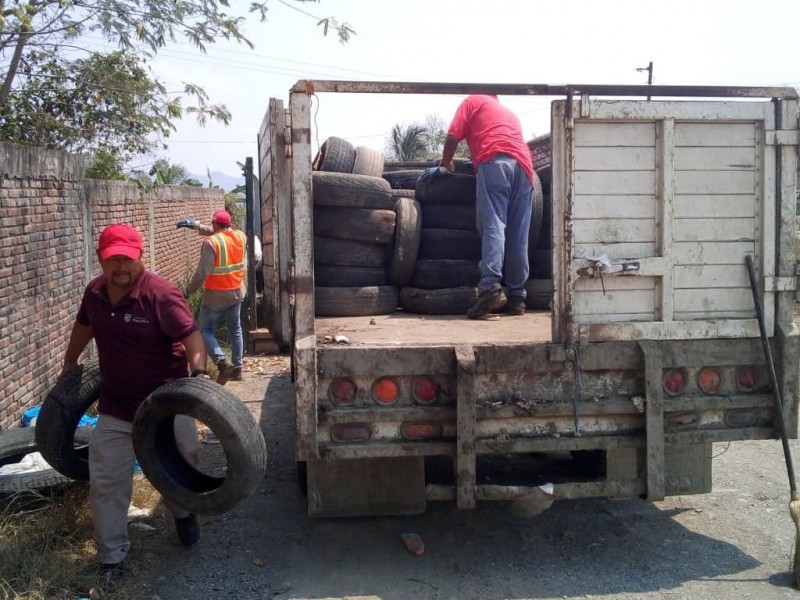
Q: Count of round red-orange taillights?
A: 6